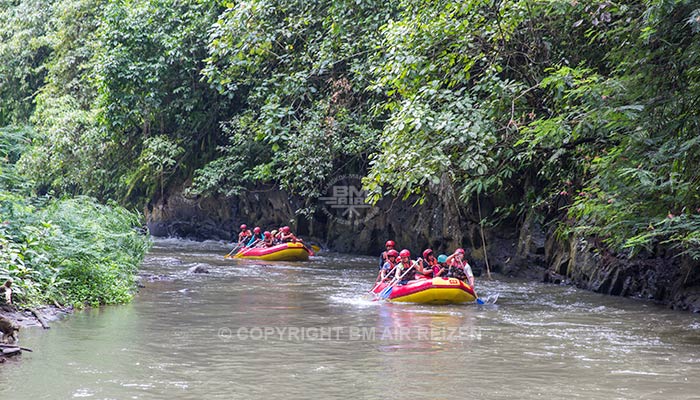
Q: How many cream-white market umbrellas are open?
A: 0